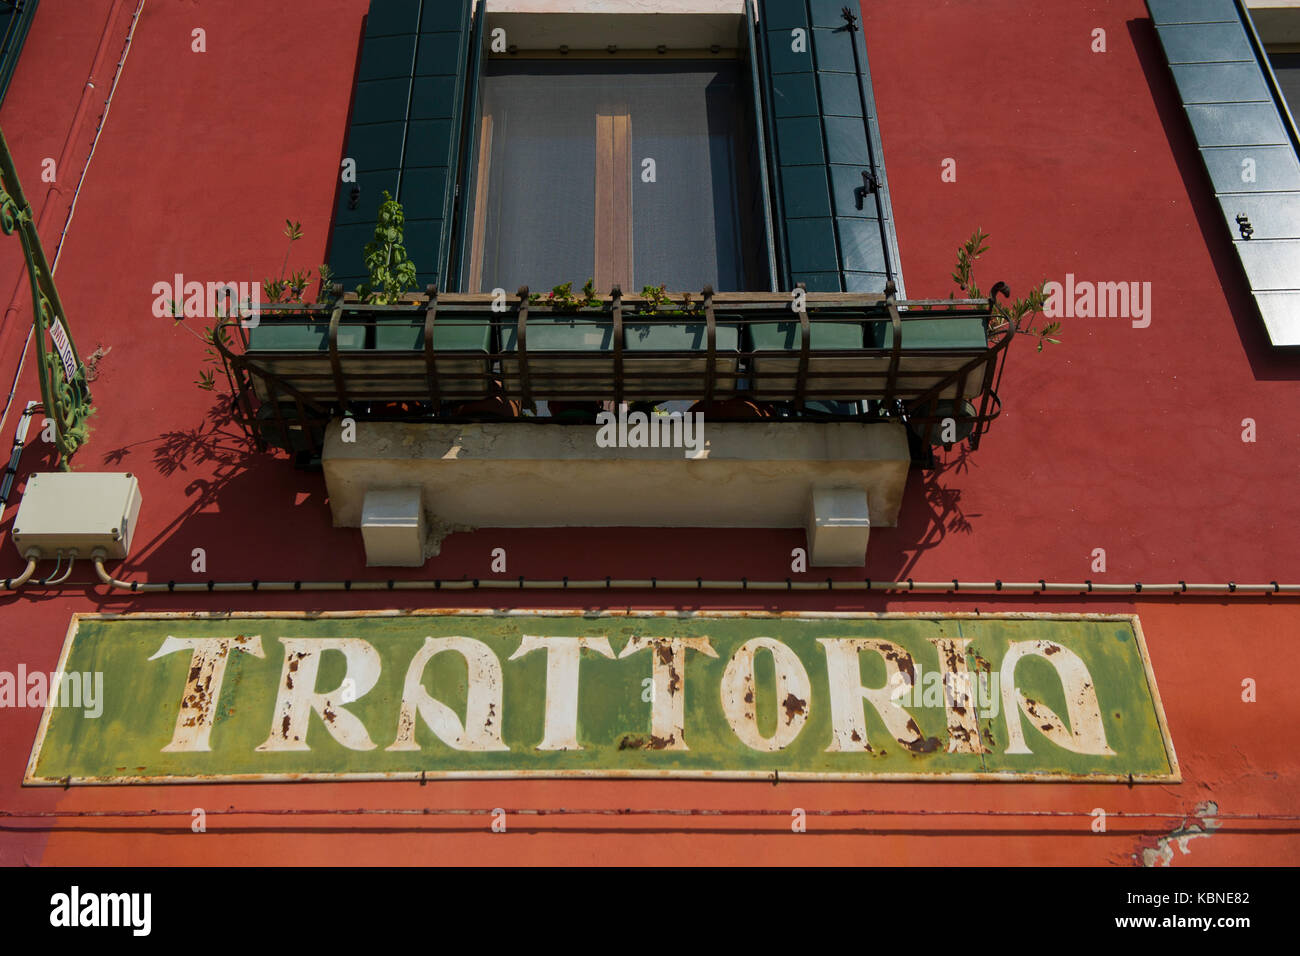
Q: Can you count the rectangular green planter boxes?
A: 6